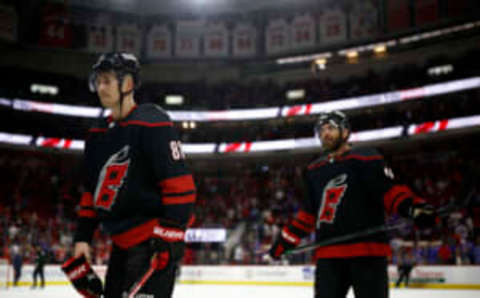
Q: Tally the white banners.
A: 10